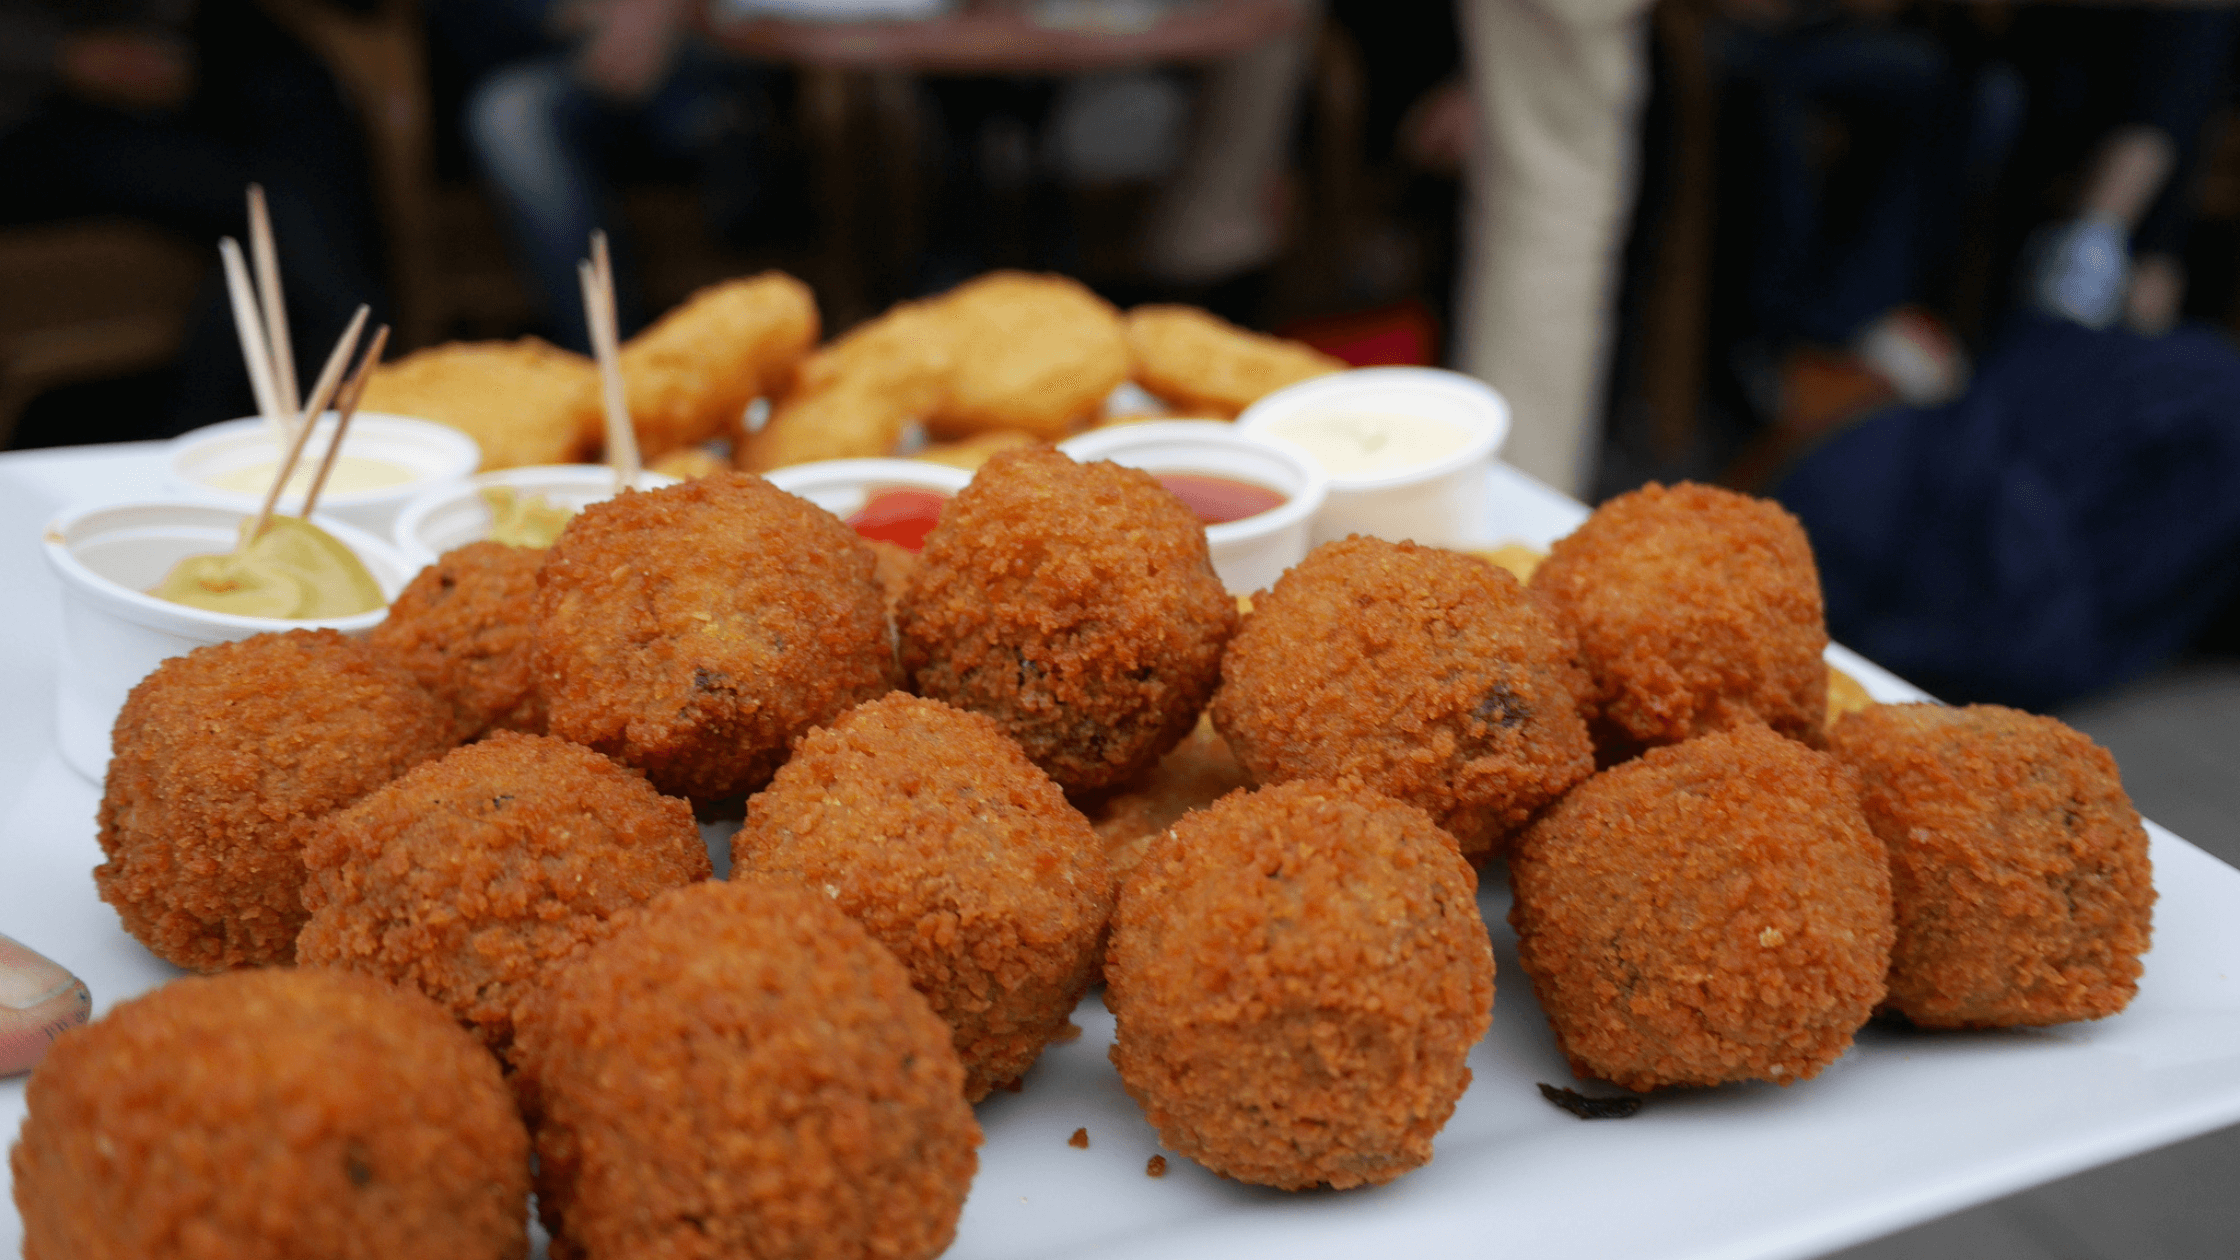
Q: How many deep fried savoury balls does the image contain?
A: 13